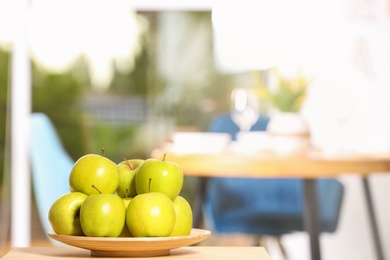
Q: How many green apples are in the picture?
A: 8